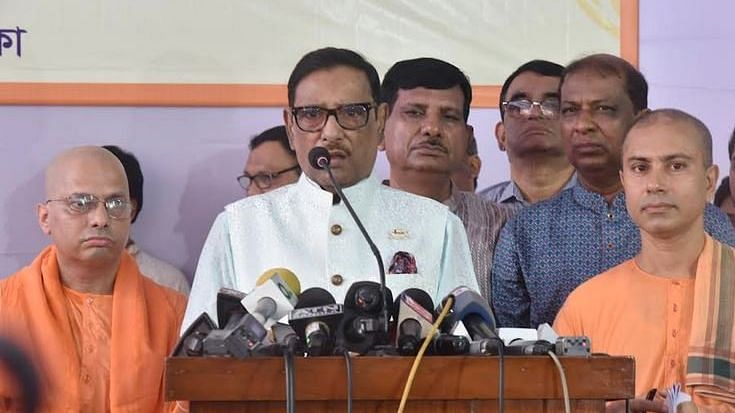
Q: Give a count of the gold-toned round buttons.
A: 2